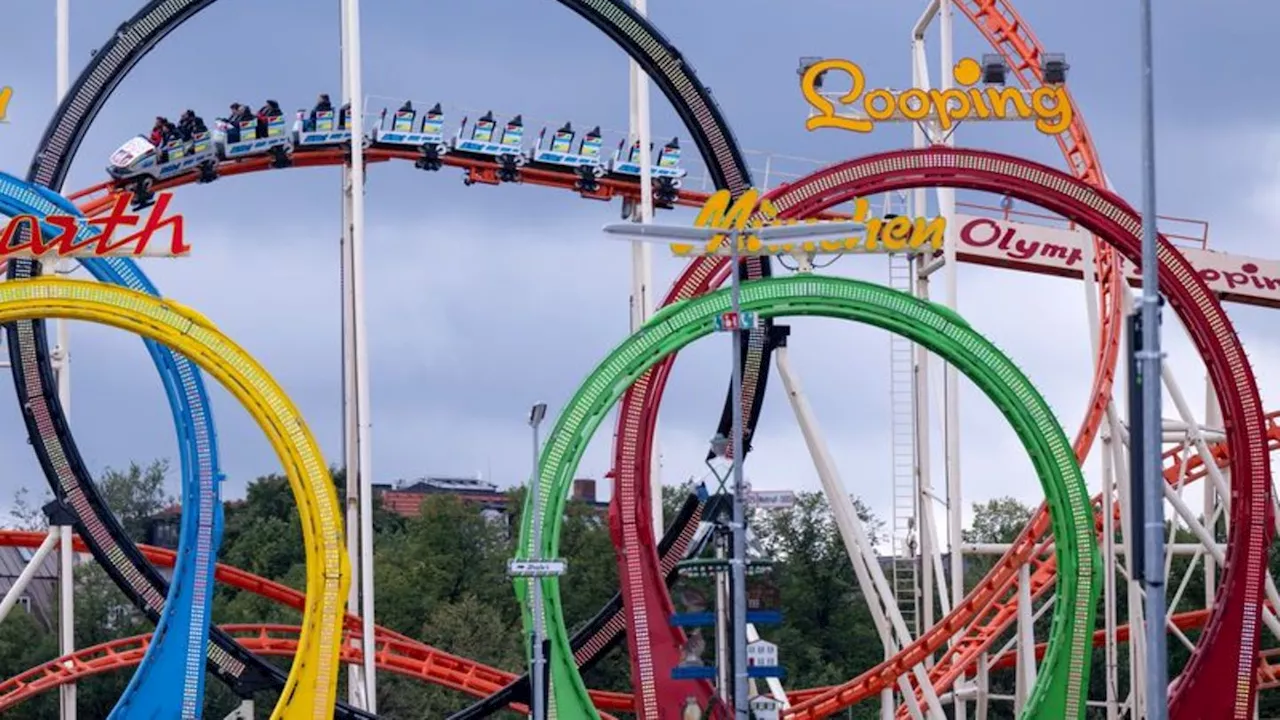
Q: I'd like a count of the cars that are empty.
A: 4